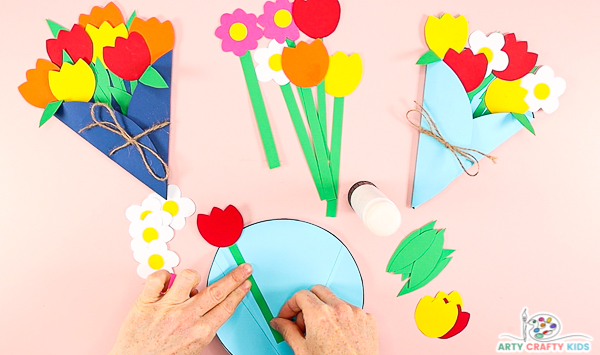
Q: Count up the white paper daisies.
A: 7